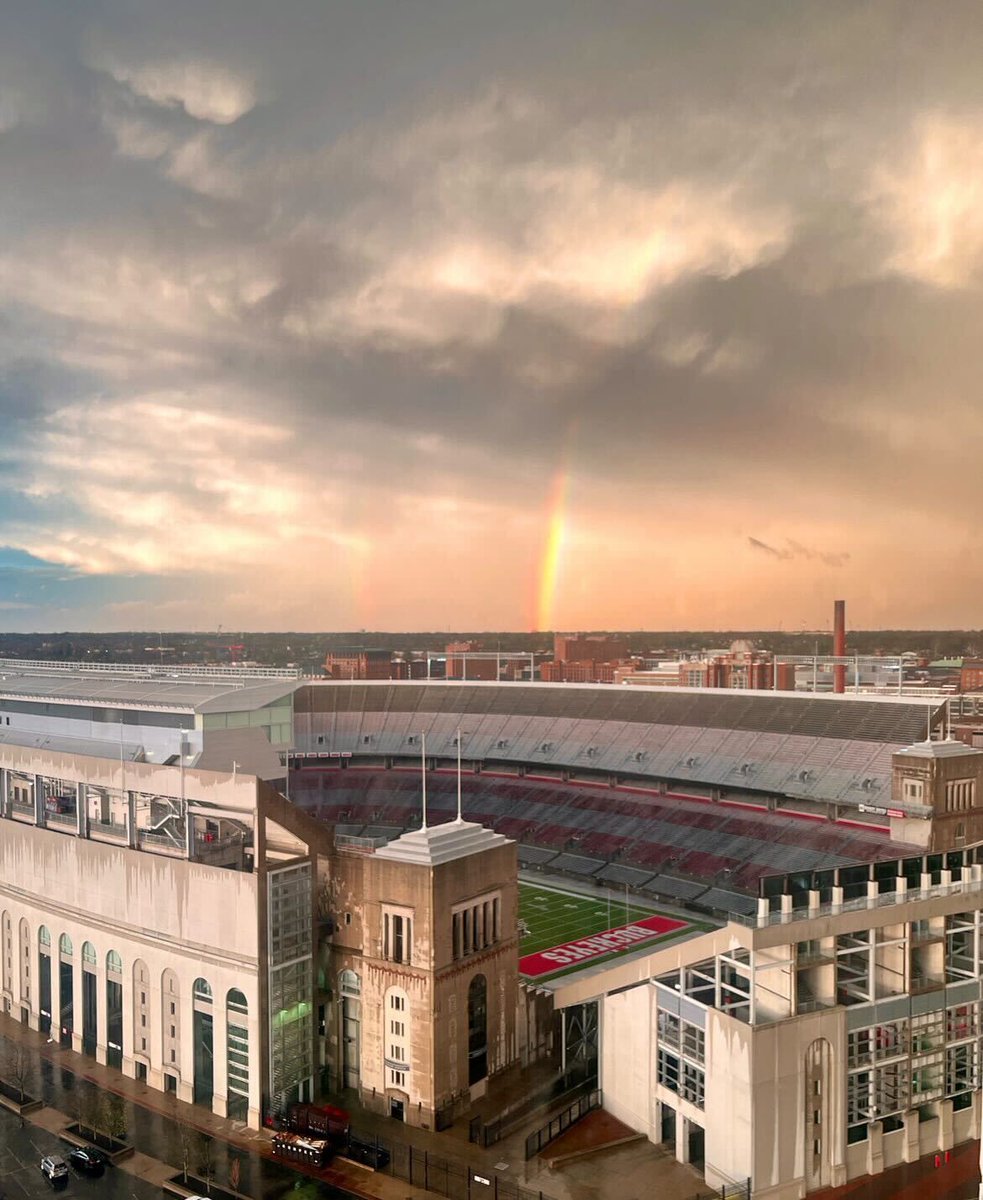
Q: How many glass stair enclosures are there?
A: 1